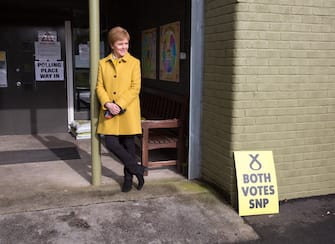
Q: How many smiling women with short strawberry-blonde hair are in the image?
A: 1